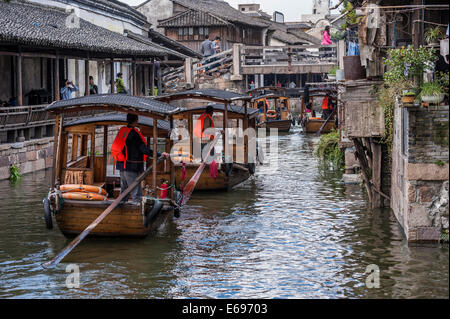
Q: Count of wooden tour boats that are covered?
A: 4